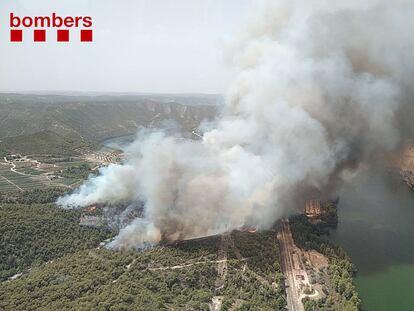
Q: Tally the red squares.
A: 4